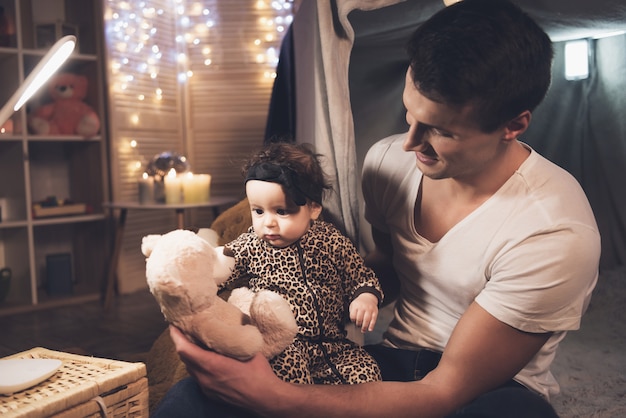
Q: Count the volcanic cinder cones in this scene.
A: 0